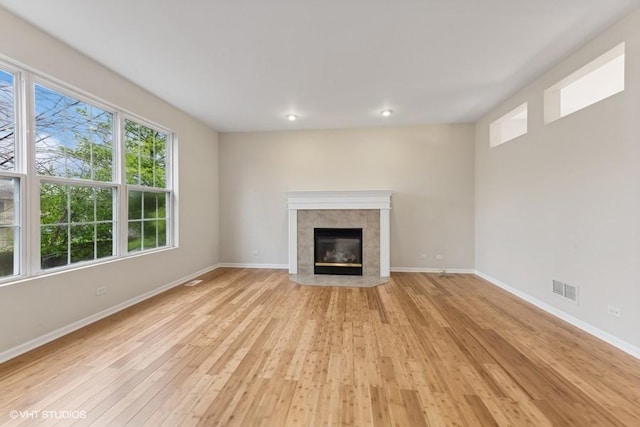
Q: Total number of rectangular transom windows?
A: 2